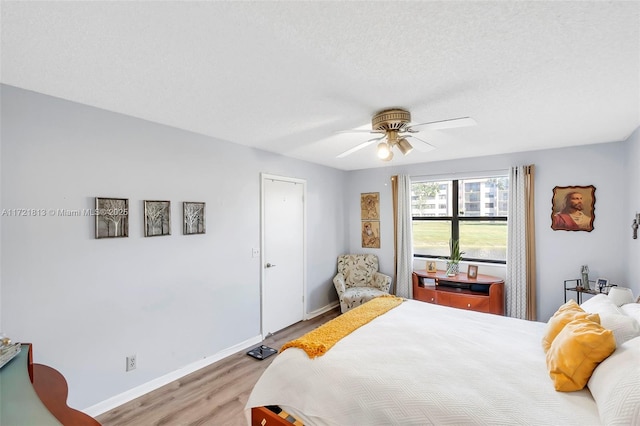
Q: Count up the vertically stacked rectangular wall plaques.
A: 2